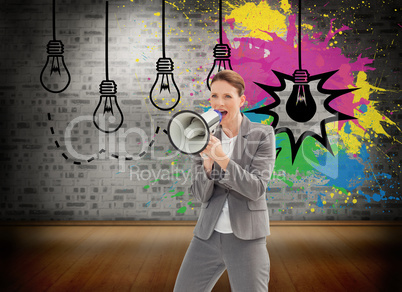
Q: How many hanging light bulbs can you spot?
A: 5